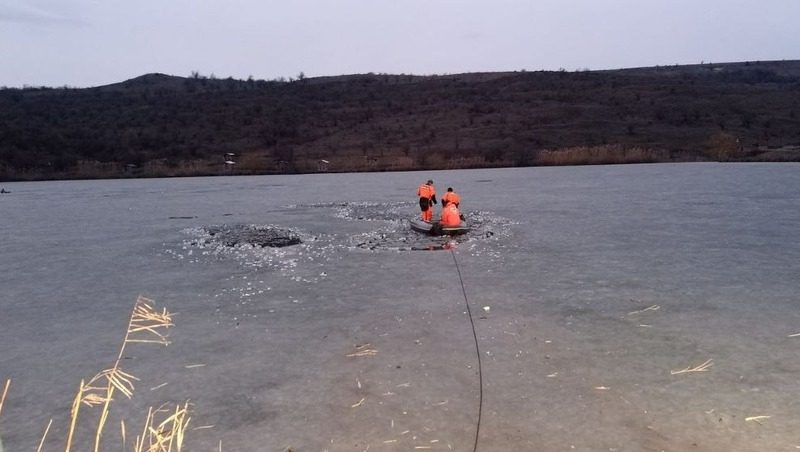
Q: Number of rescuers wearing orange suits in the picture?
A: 3